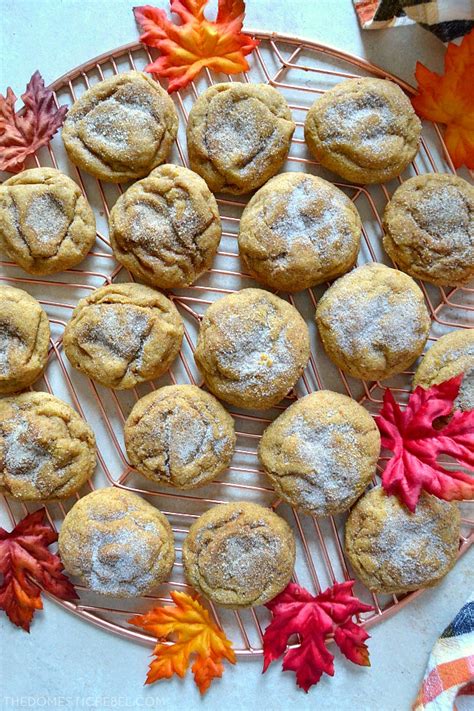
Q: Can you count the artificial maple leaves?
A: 7